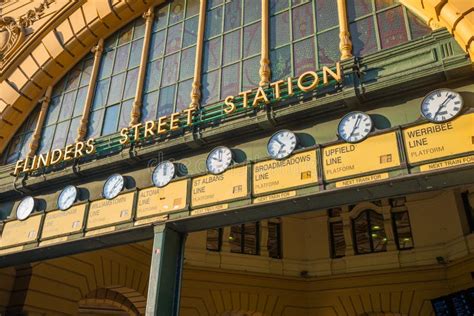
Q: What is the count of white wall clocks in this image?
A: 8